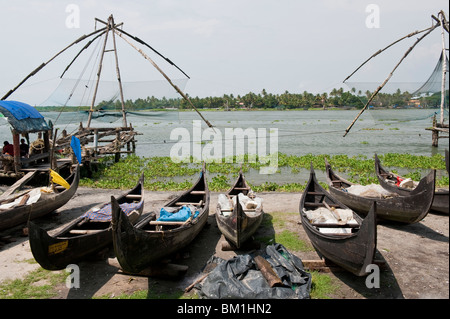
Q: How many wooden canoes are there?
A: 7